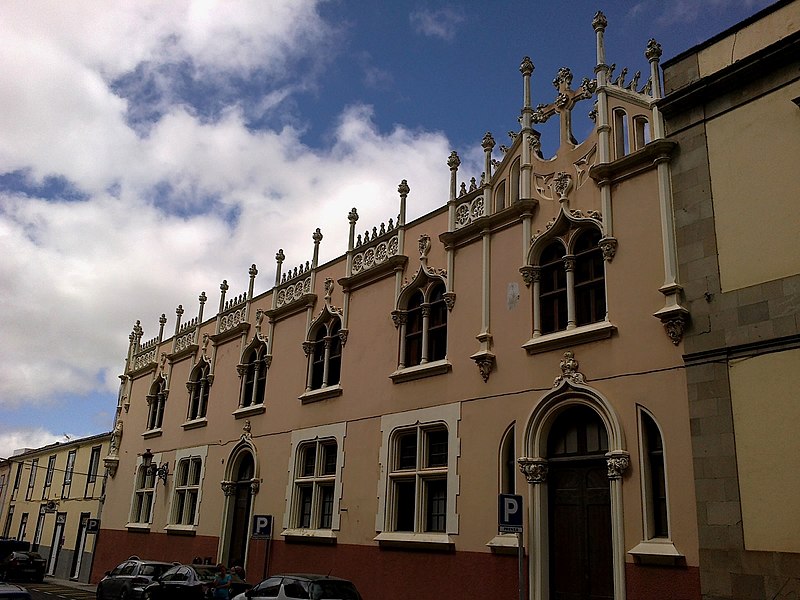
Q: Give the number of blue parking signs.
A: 3